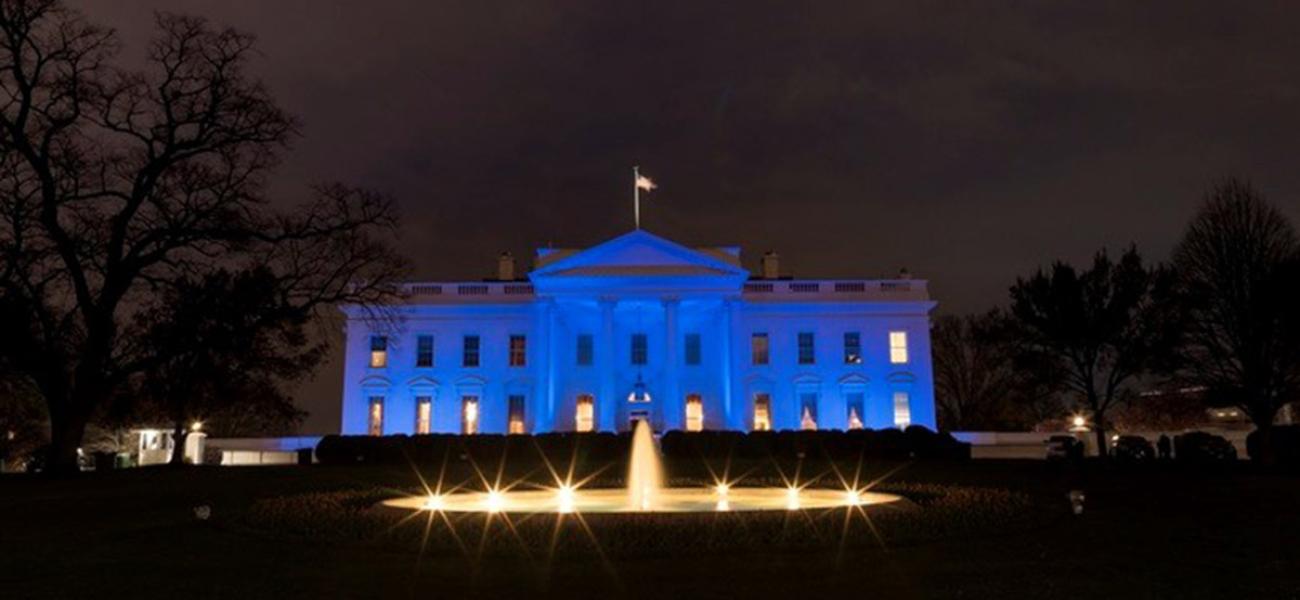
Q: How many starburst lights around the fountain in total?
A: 6